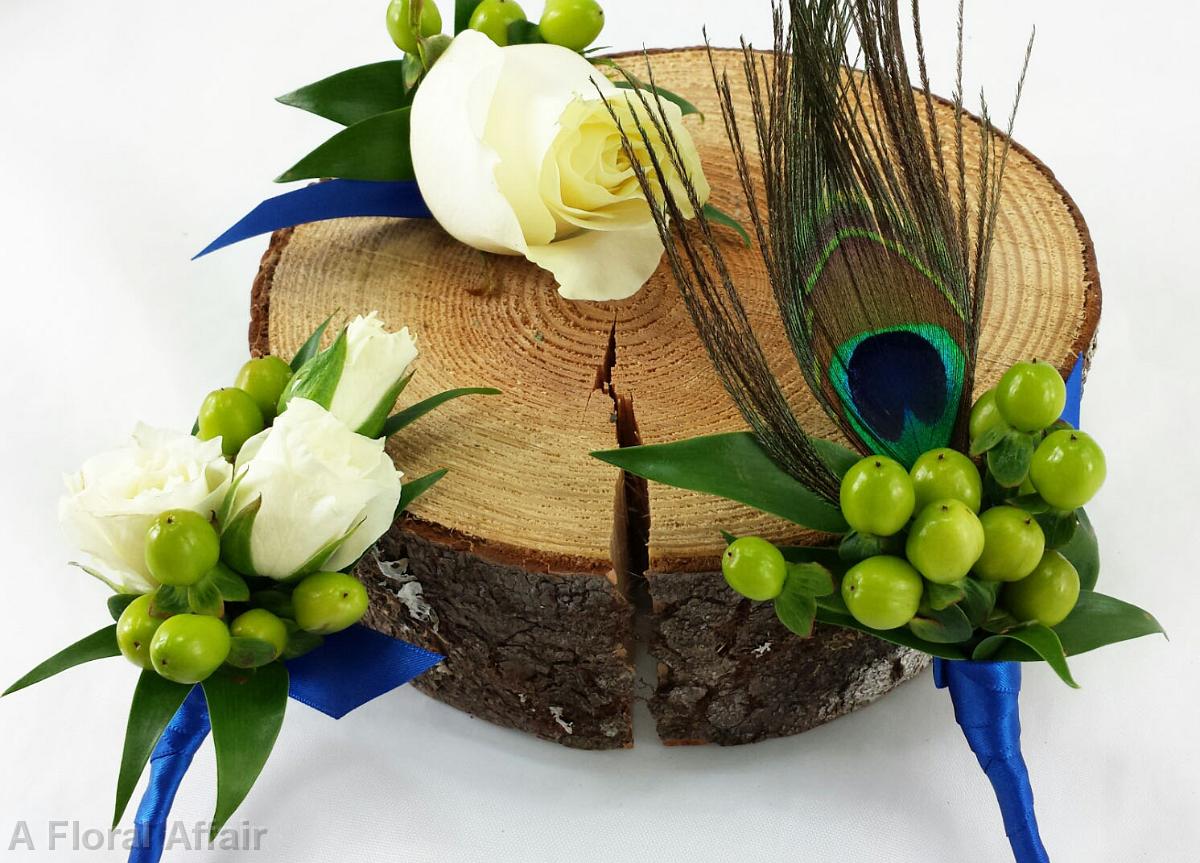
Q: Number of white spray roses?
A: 3